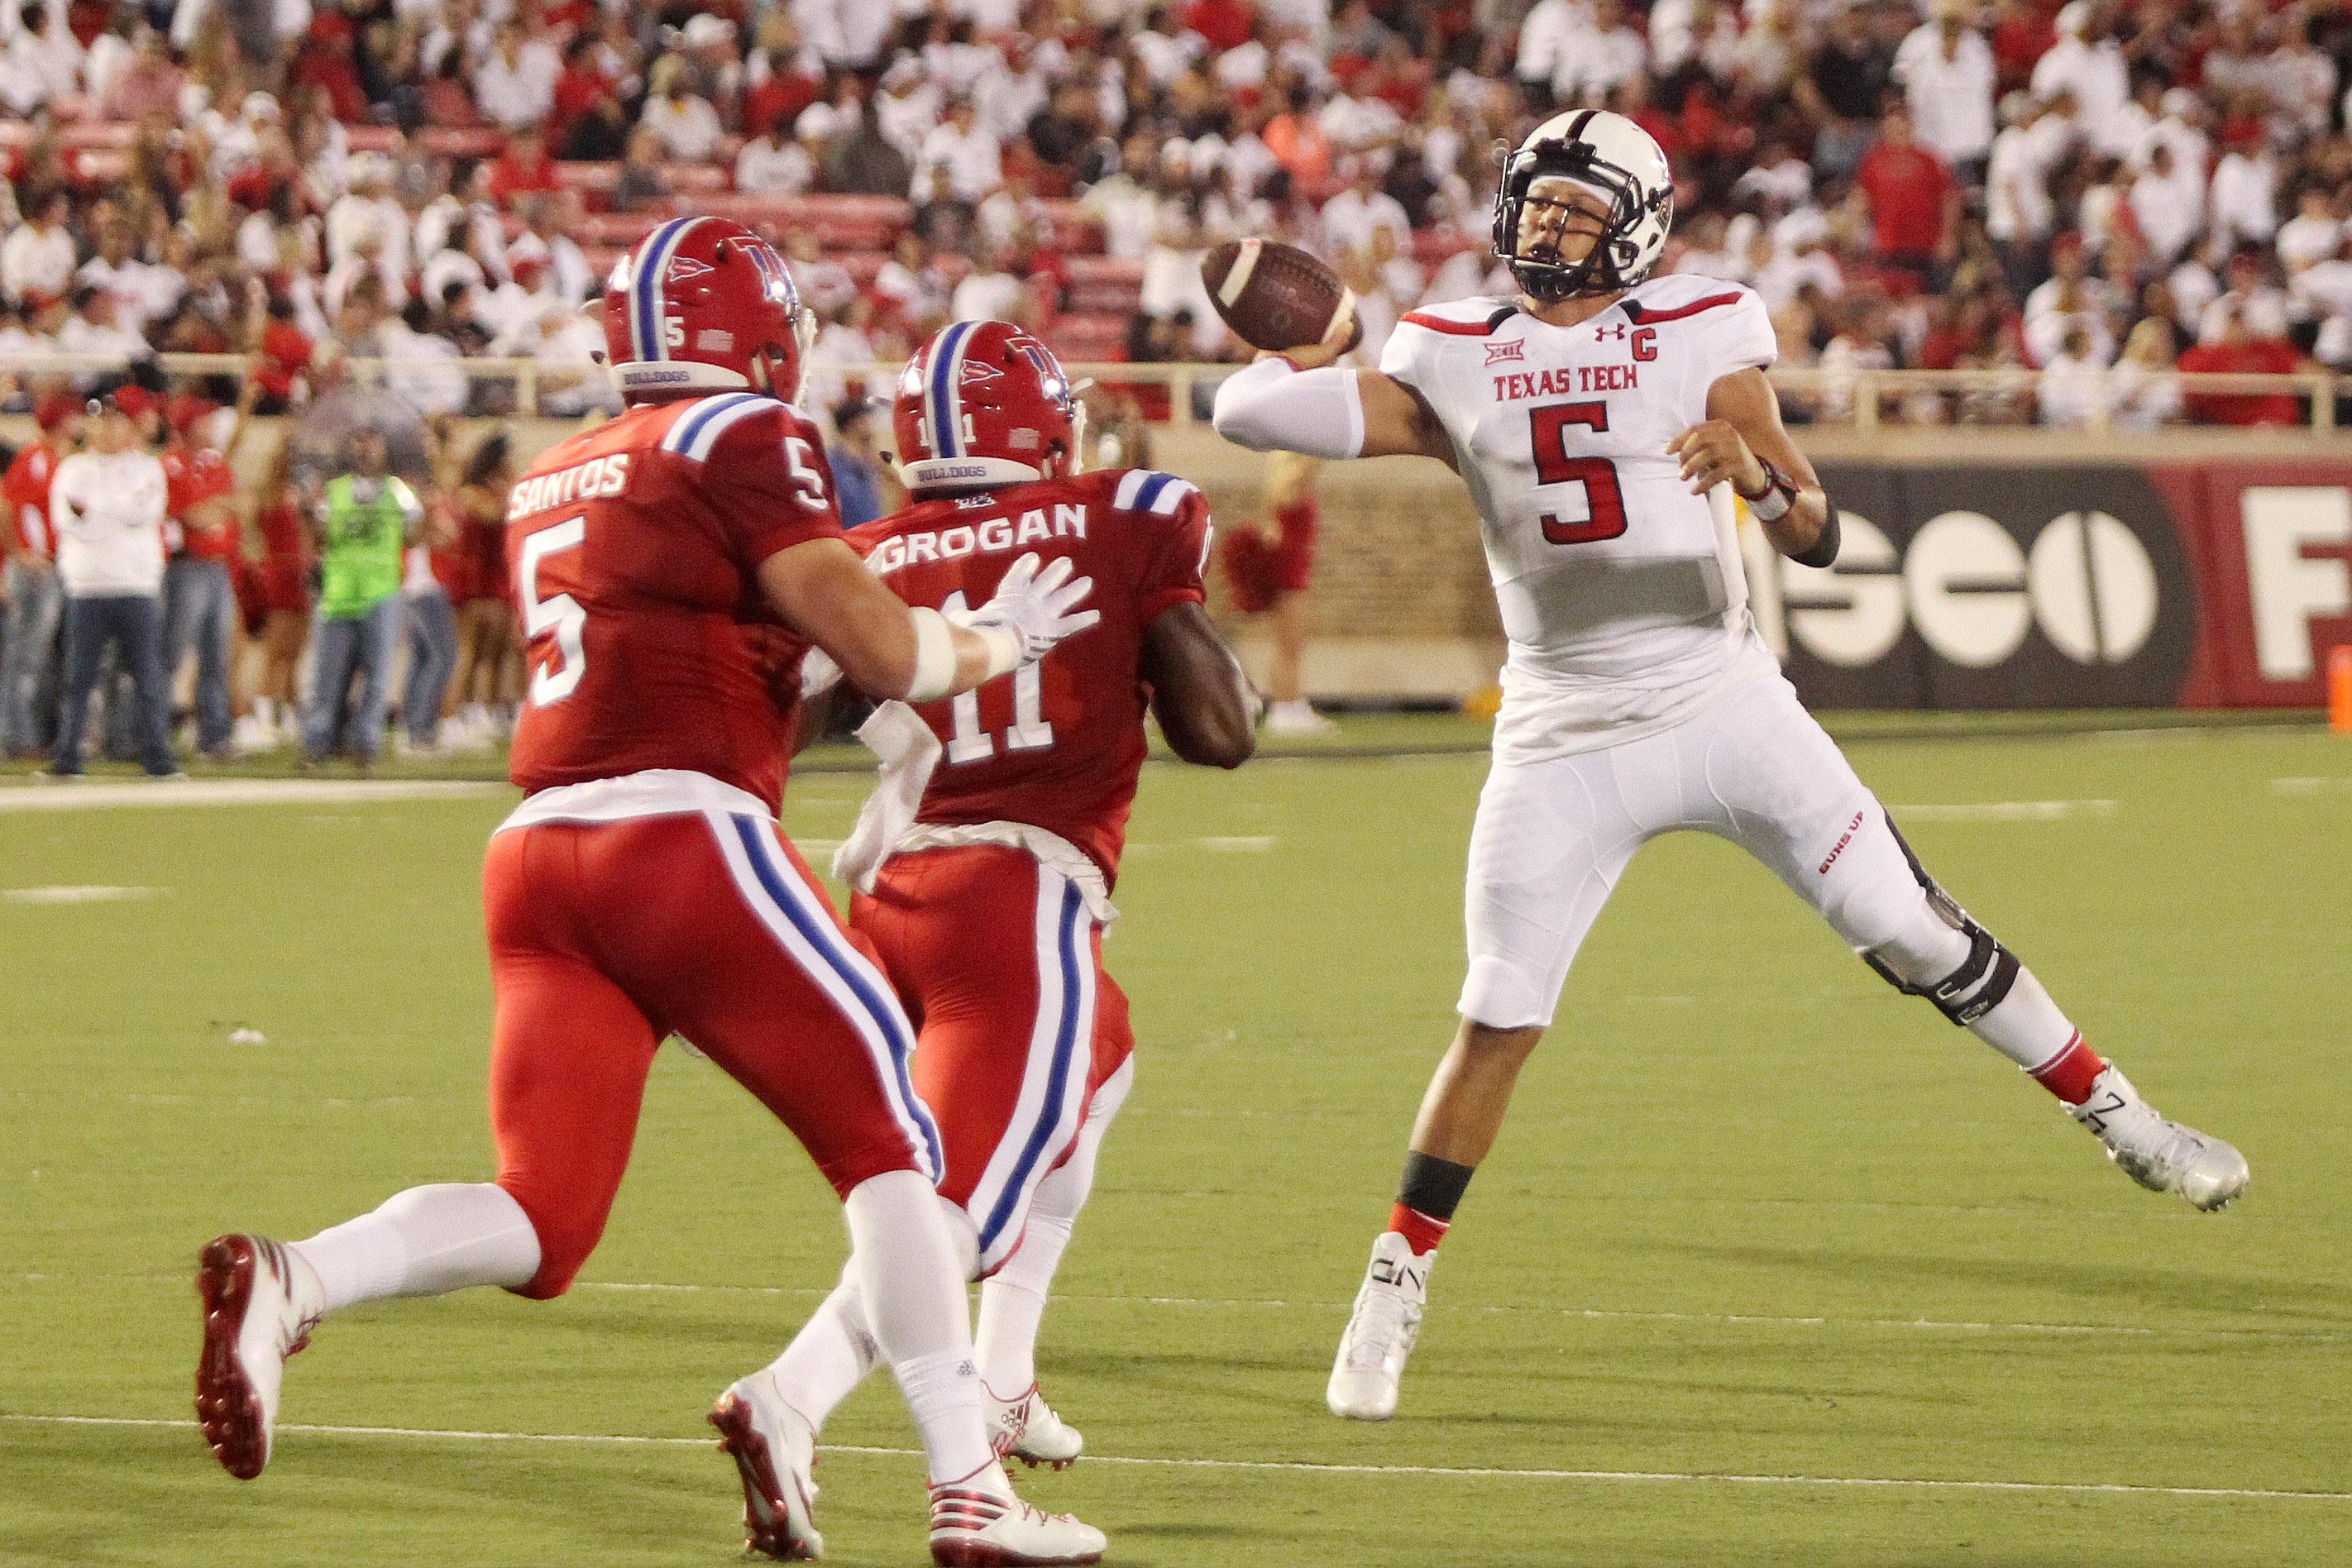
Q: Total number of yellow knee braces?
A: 0